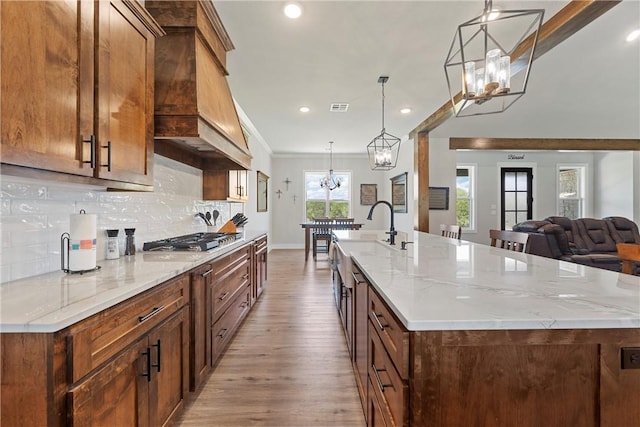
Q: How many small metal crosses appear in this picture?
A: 3